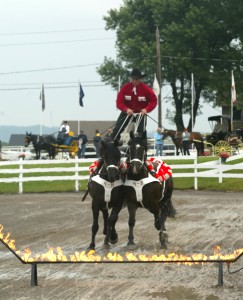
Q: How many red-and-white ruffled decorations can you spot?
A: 2